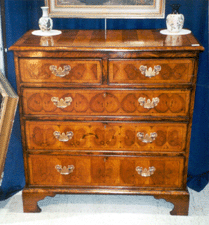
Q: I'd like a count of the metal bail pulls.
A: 8